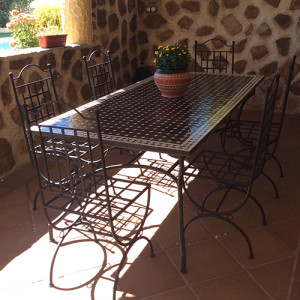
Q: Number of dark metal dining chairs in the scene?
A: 6